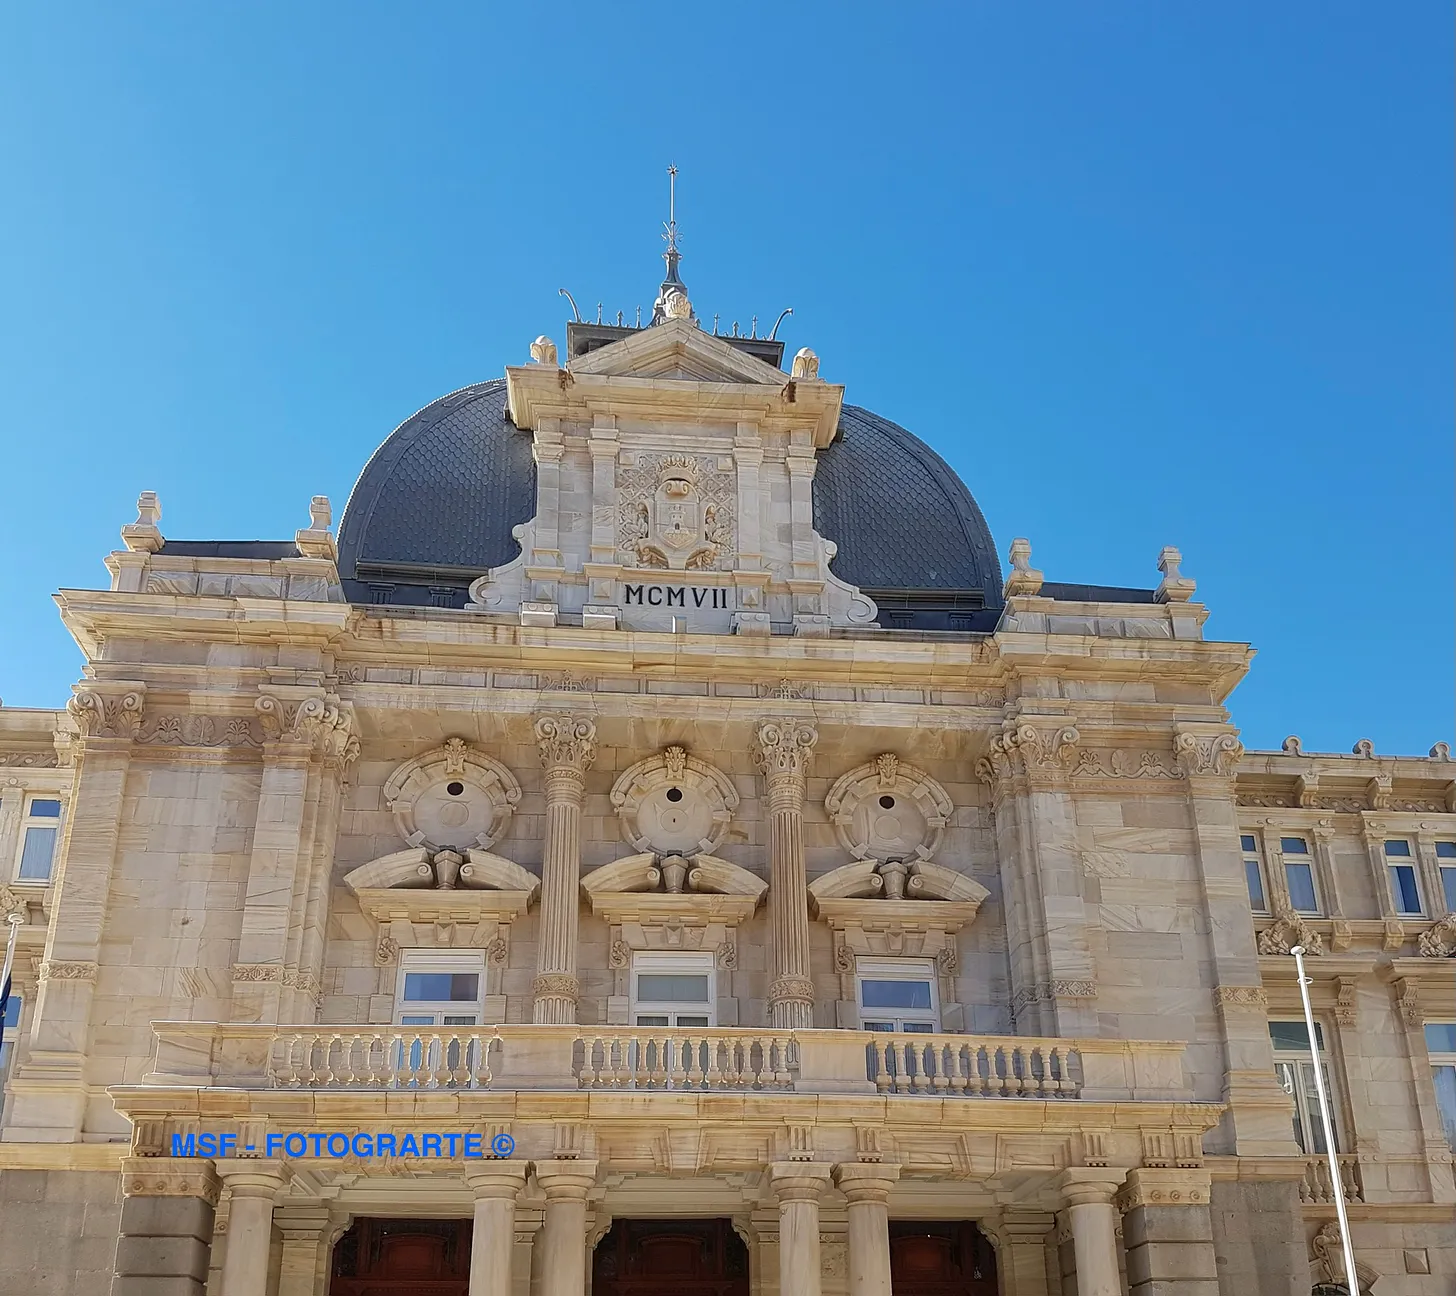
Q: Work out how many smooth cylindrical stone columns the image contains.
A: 6